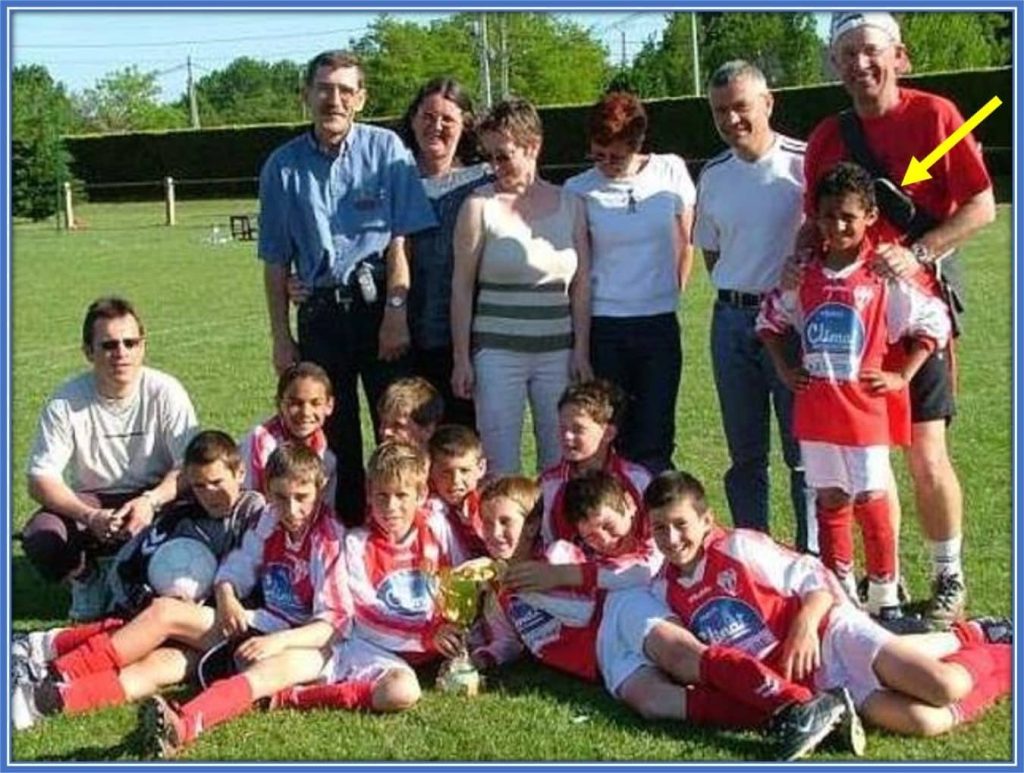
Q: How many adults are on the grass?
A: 7